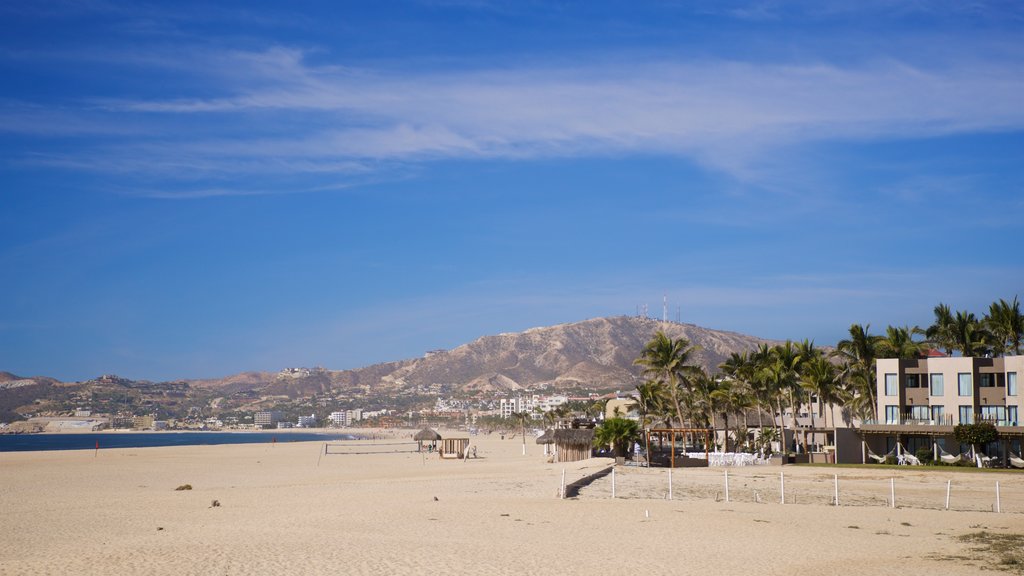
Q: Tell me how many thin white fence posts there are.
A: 9